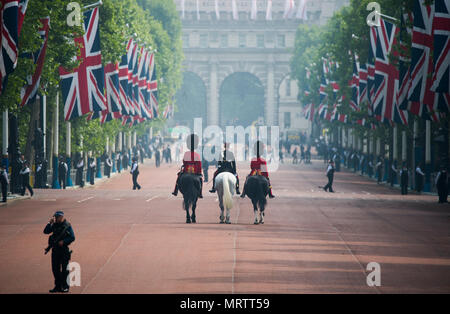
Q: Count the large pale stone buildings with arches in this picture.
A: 1